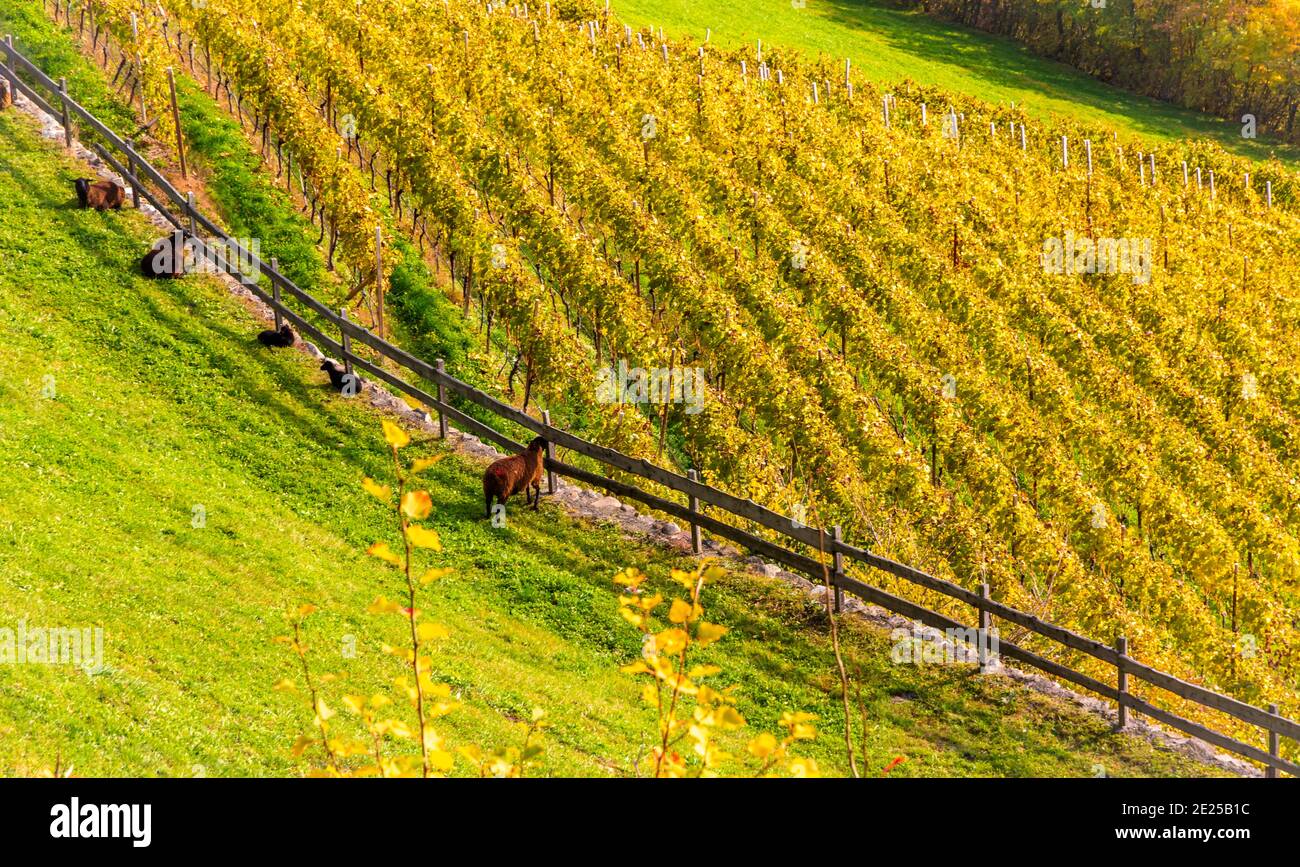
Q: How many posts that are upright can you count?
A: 13